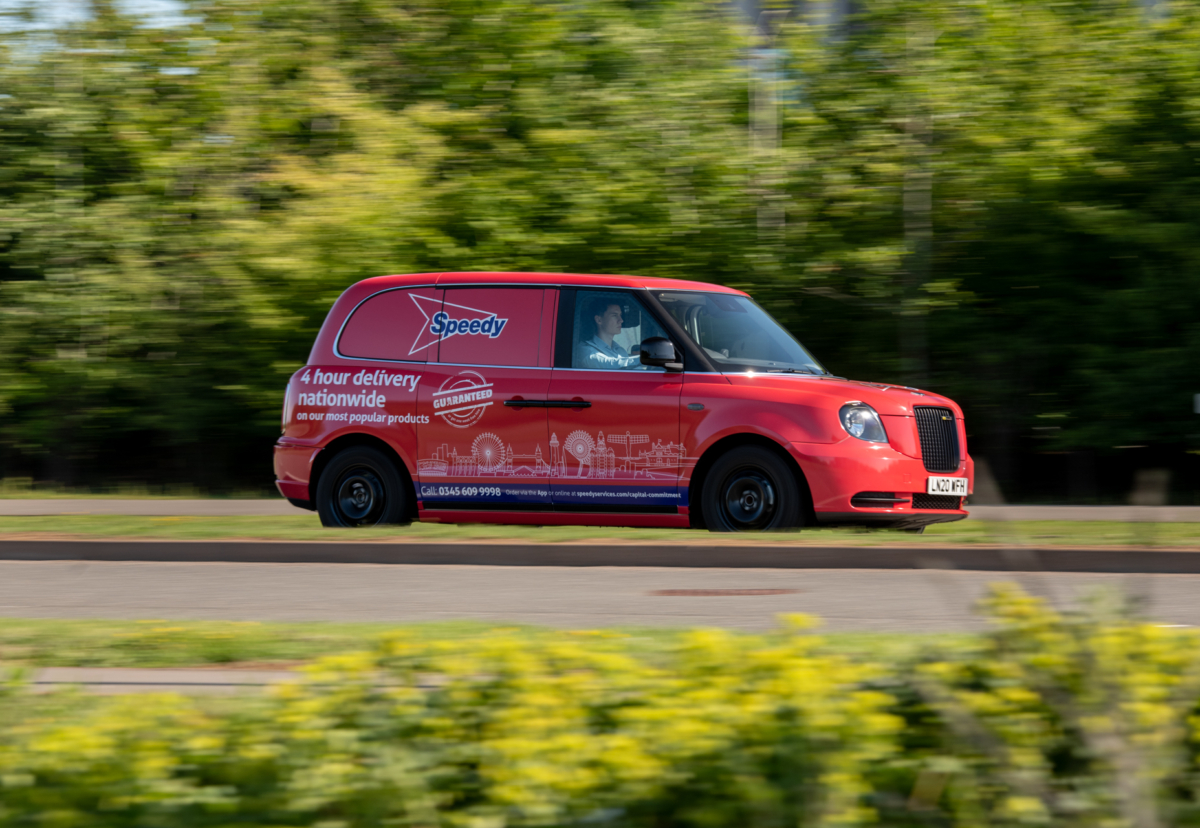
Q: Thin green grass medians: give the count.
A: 2